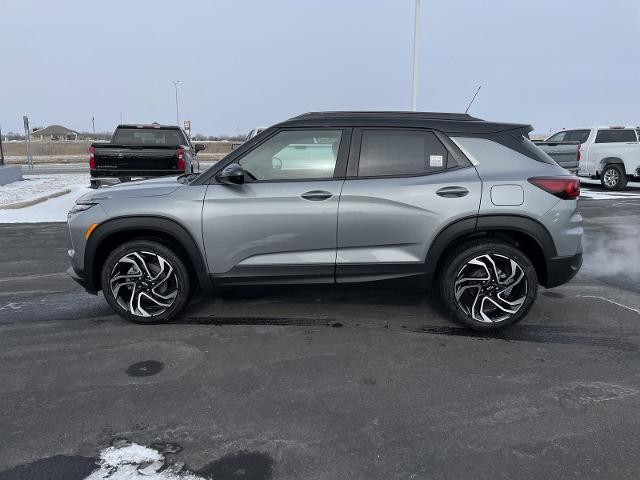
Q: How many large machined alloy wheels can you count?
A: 2